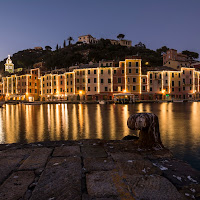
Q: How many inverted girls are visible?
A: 0